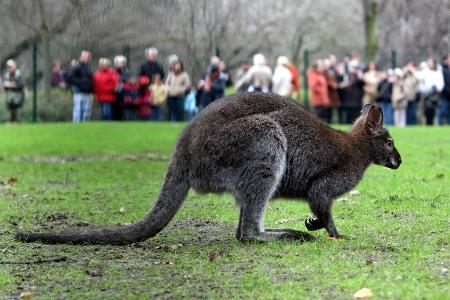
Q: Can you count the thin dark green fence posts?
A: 5